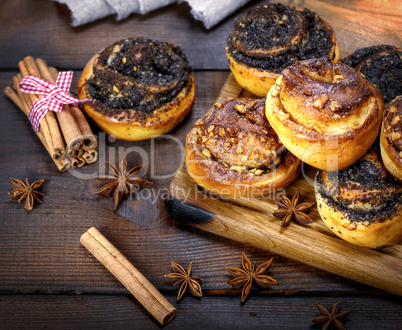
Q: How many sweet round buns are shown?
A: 7